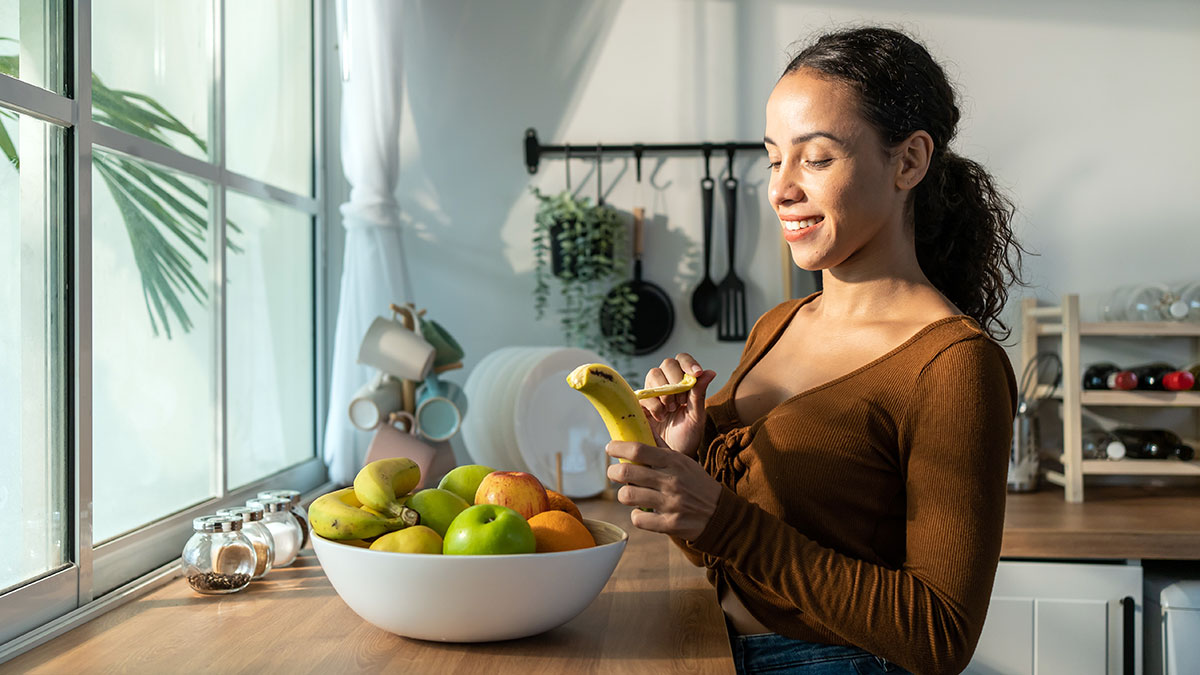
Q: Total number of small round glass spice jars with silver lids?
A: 4